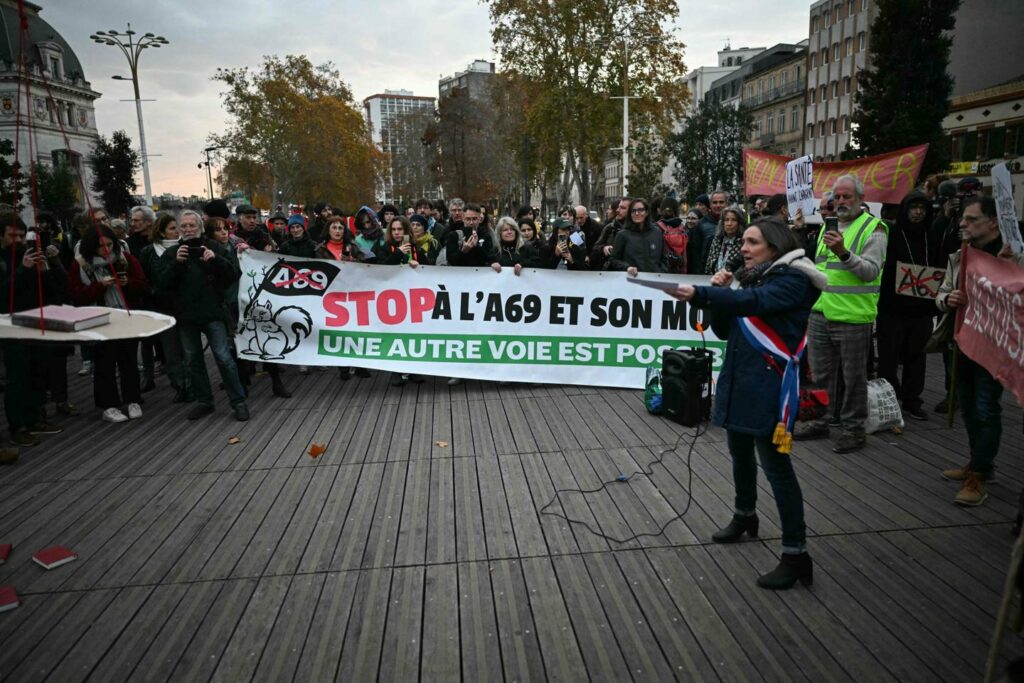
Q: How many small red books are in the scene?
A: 3